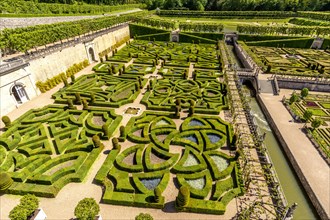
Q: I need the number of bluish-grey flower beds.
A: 4